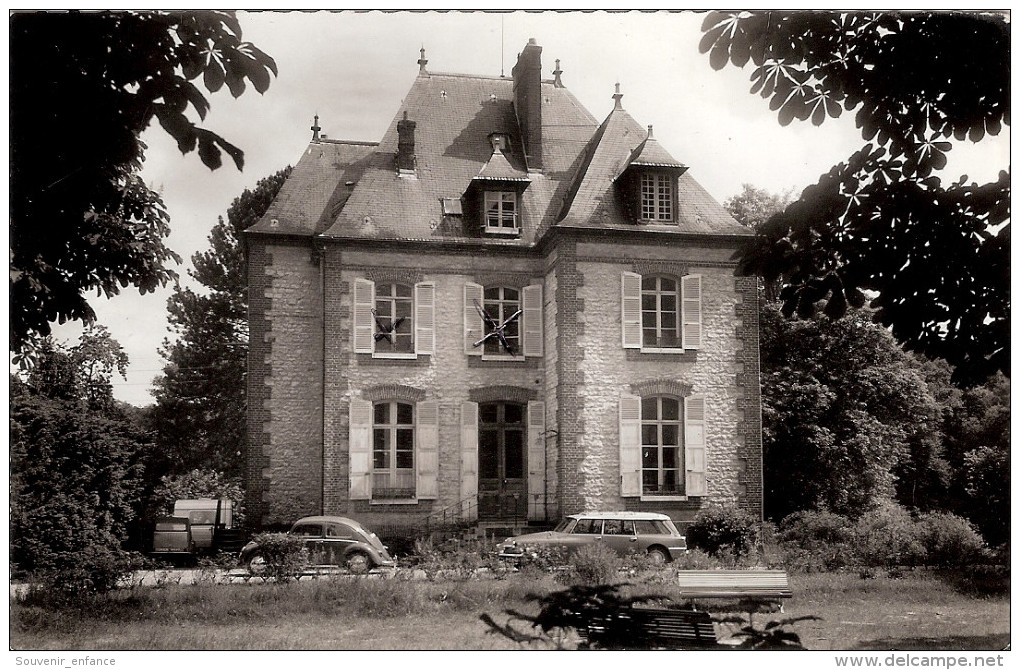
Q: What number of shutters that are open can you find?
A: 12